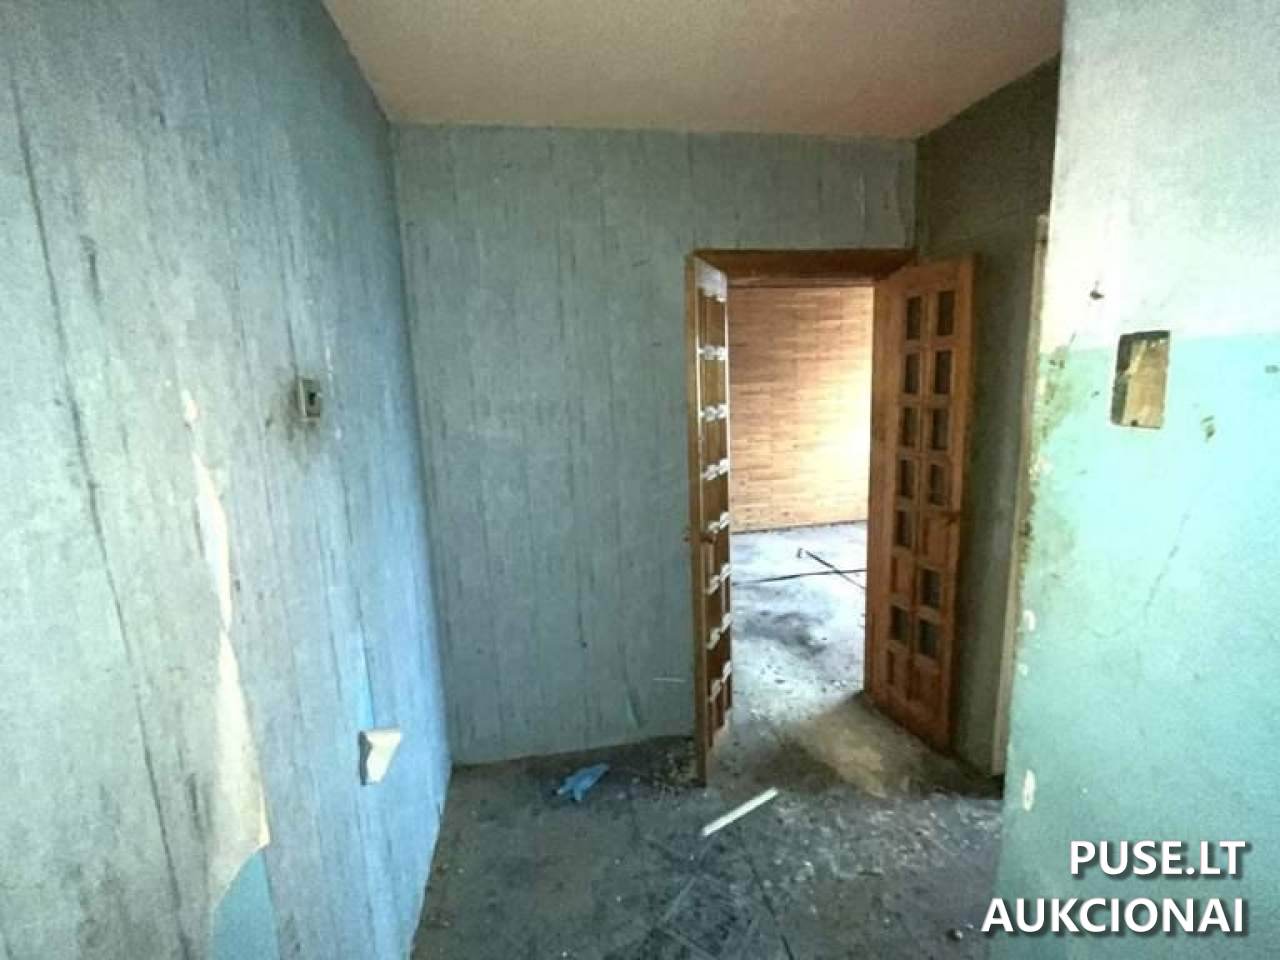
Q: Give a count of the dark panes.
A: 12